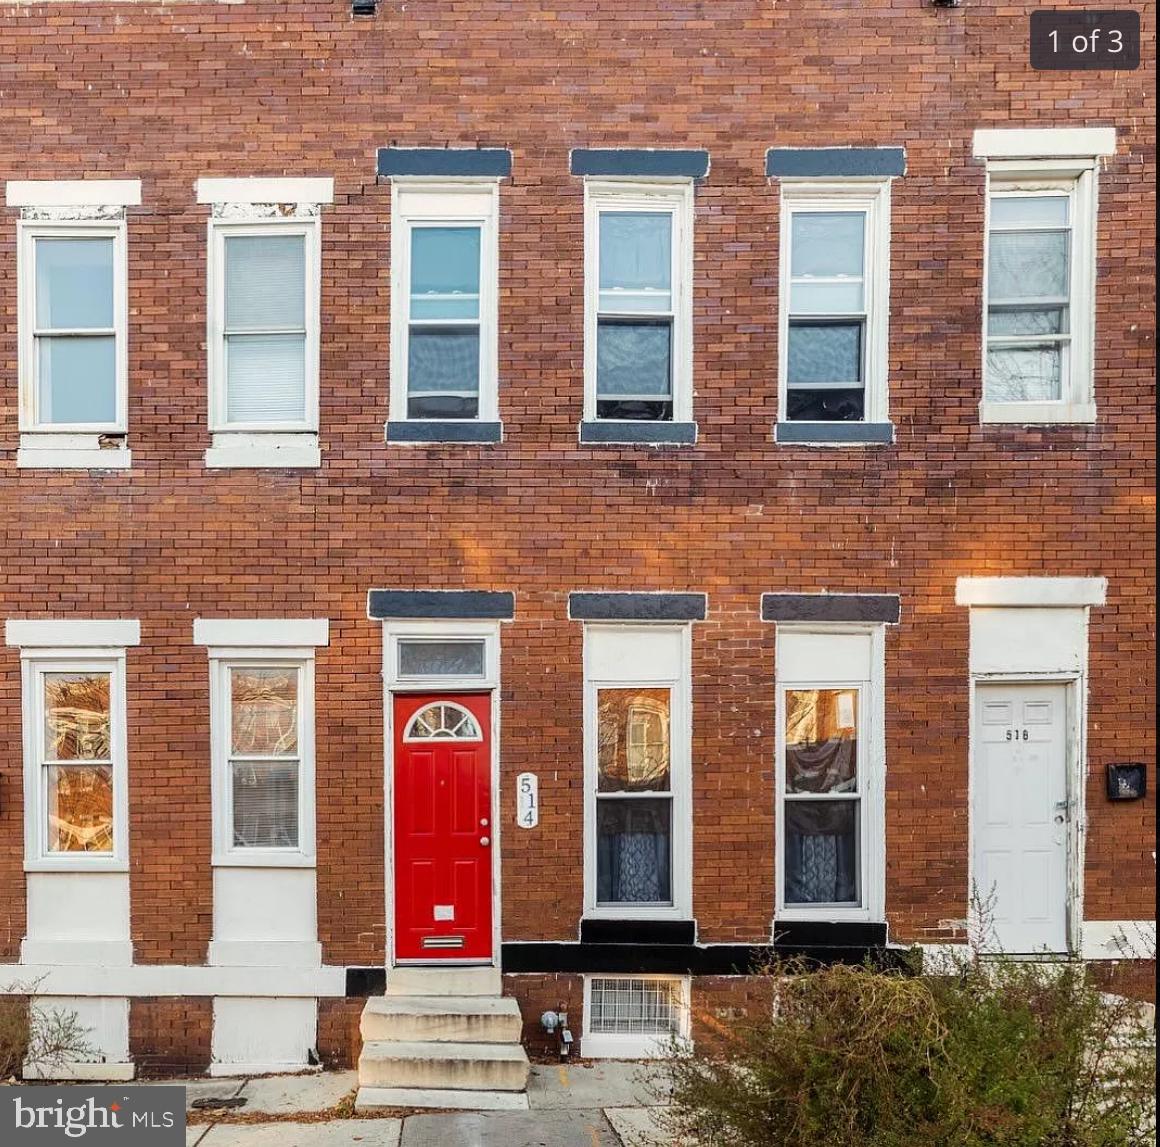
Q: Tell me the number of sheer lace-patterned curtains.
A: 2